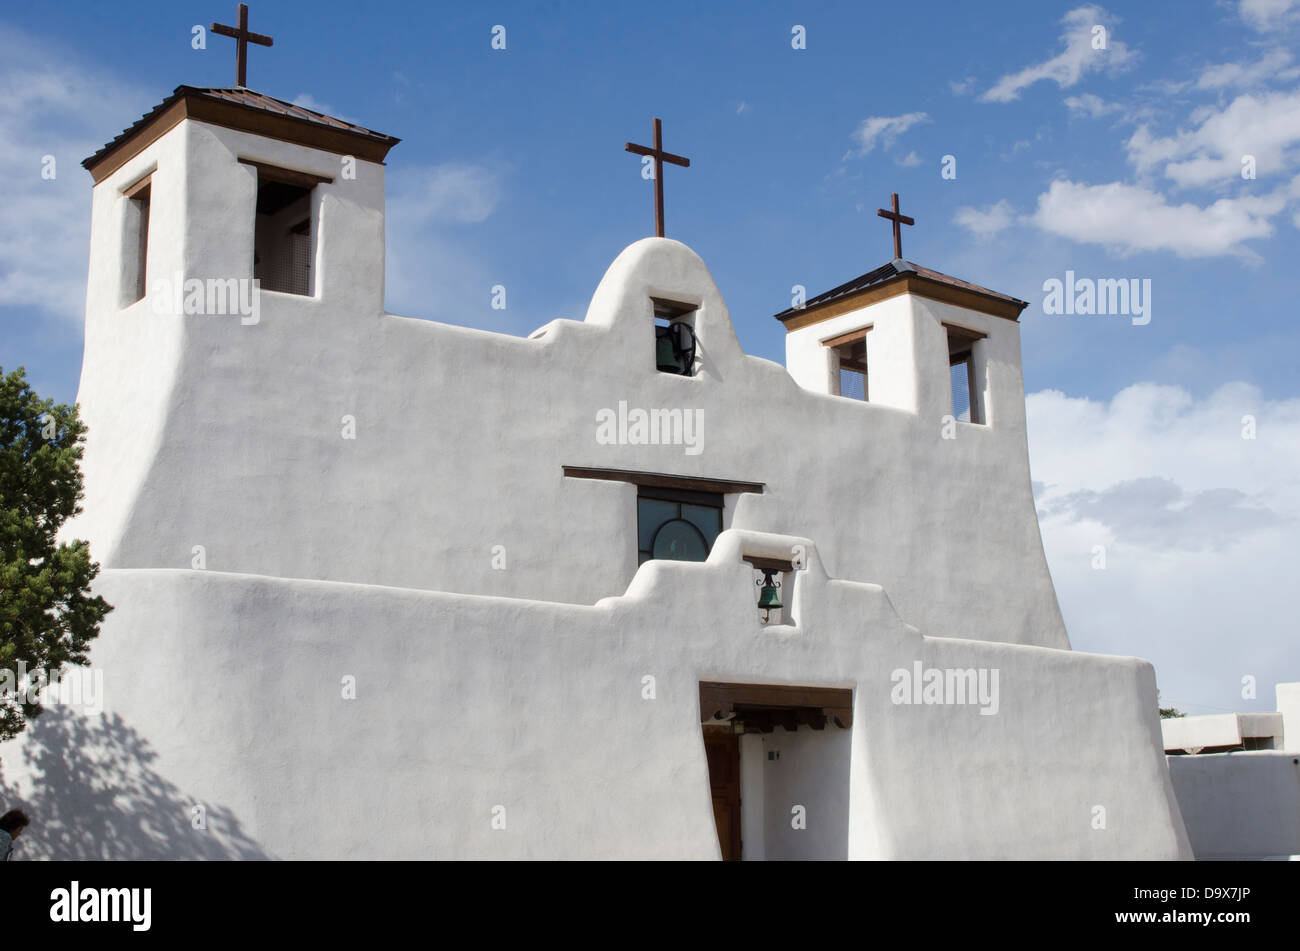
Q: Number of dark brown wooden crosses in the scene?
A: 3